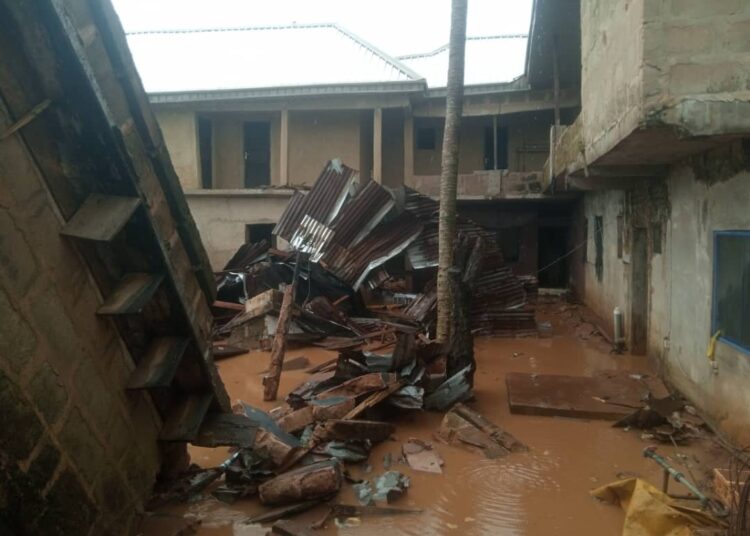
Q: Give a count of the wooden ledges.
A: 4